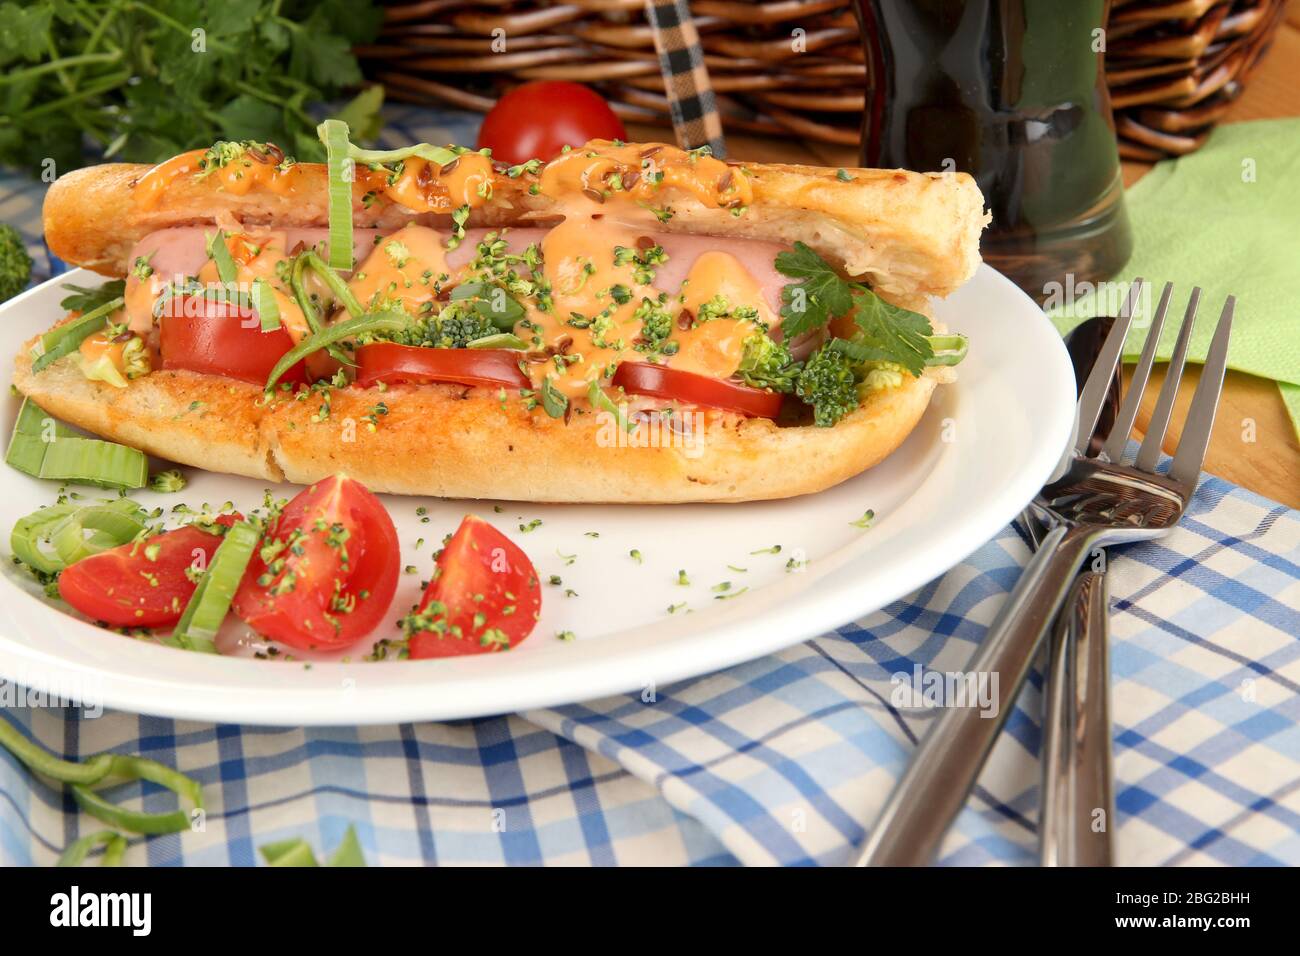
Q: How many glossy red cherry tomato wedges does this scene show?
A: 3